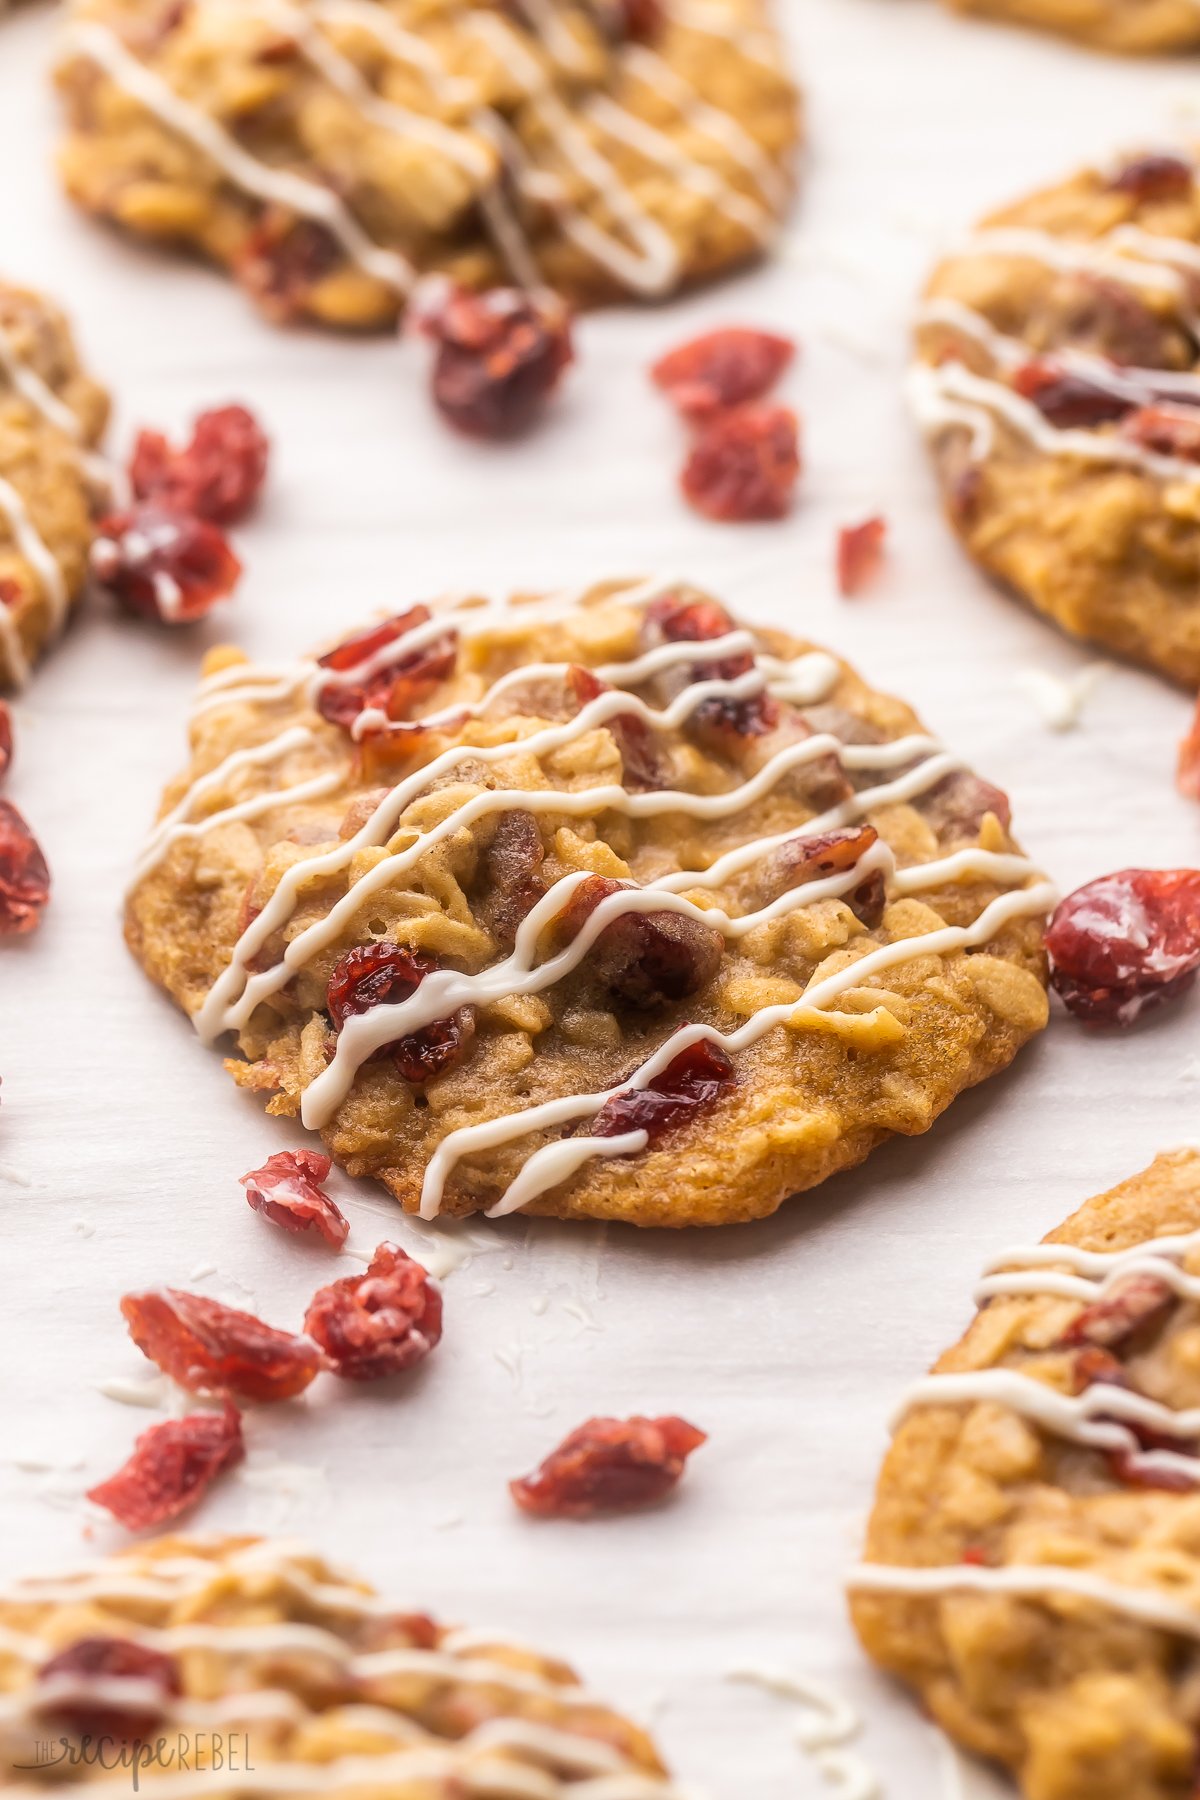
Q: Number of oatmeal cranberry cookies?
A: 7